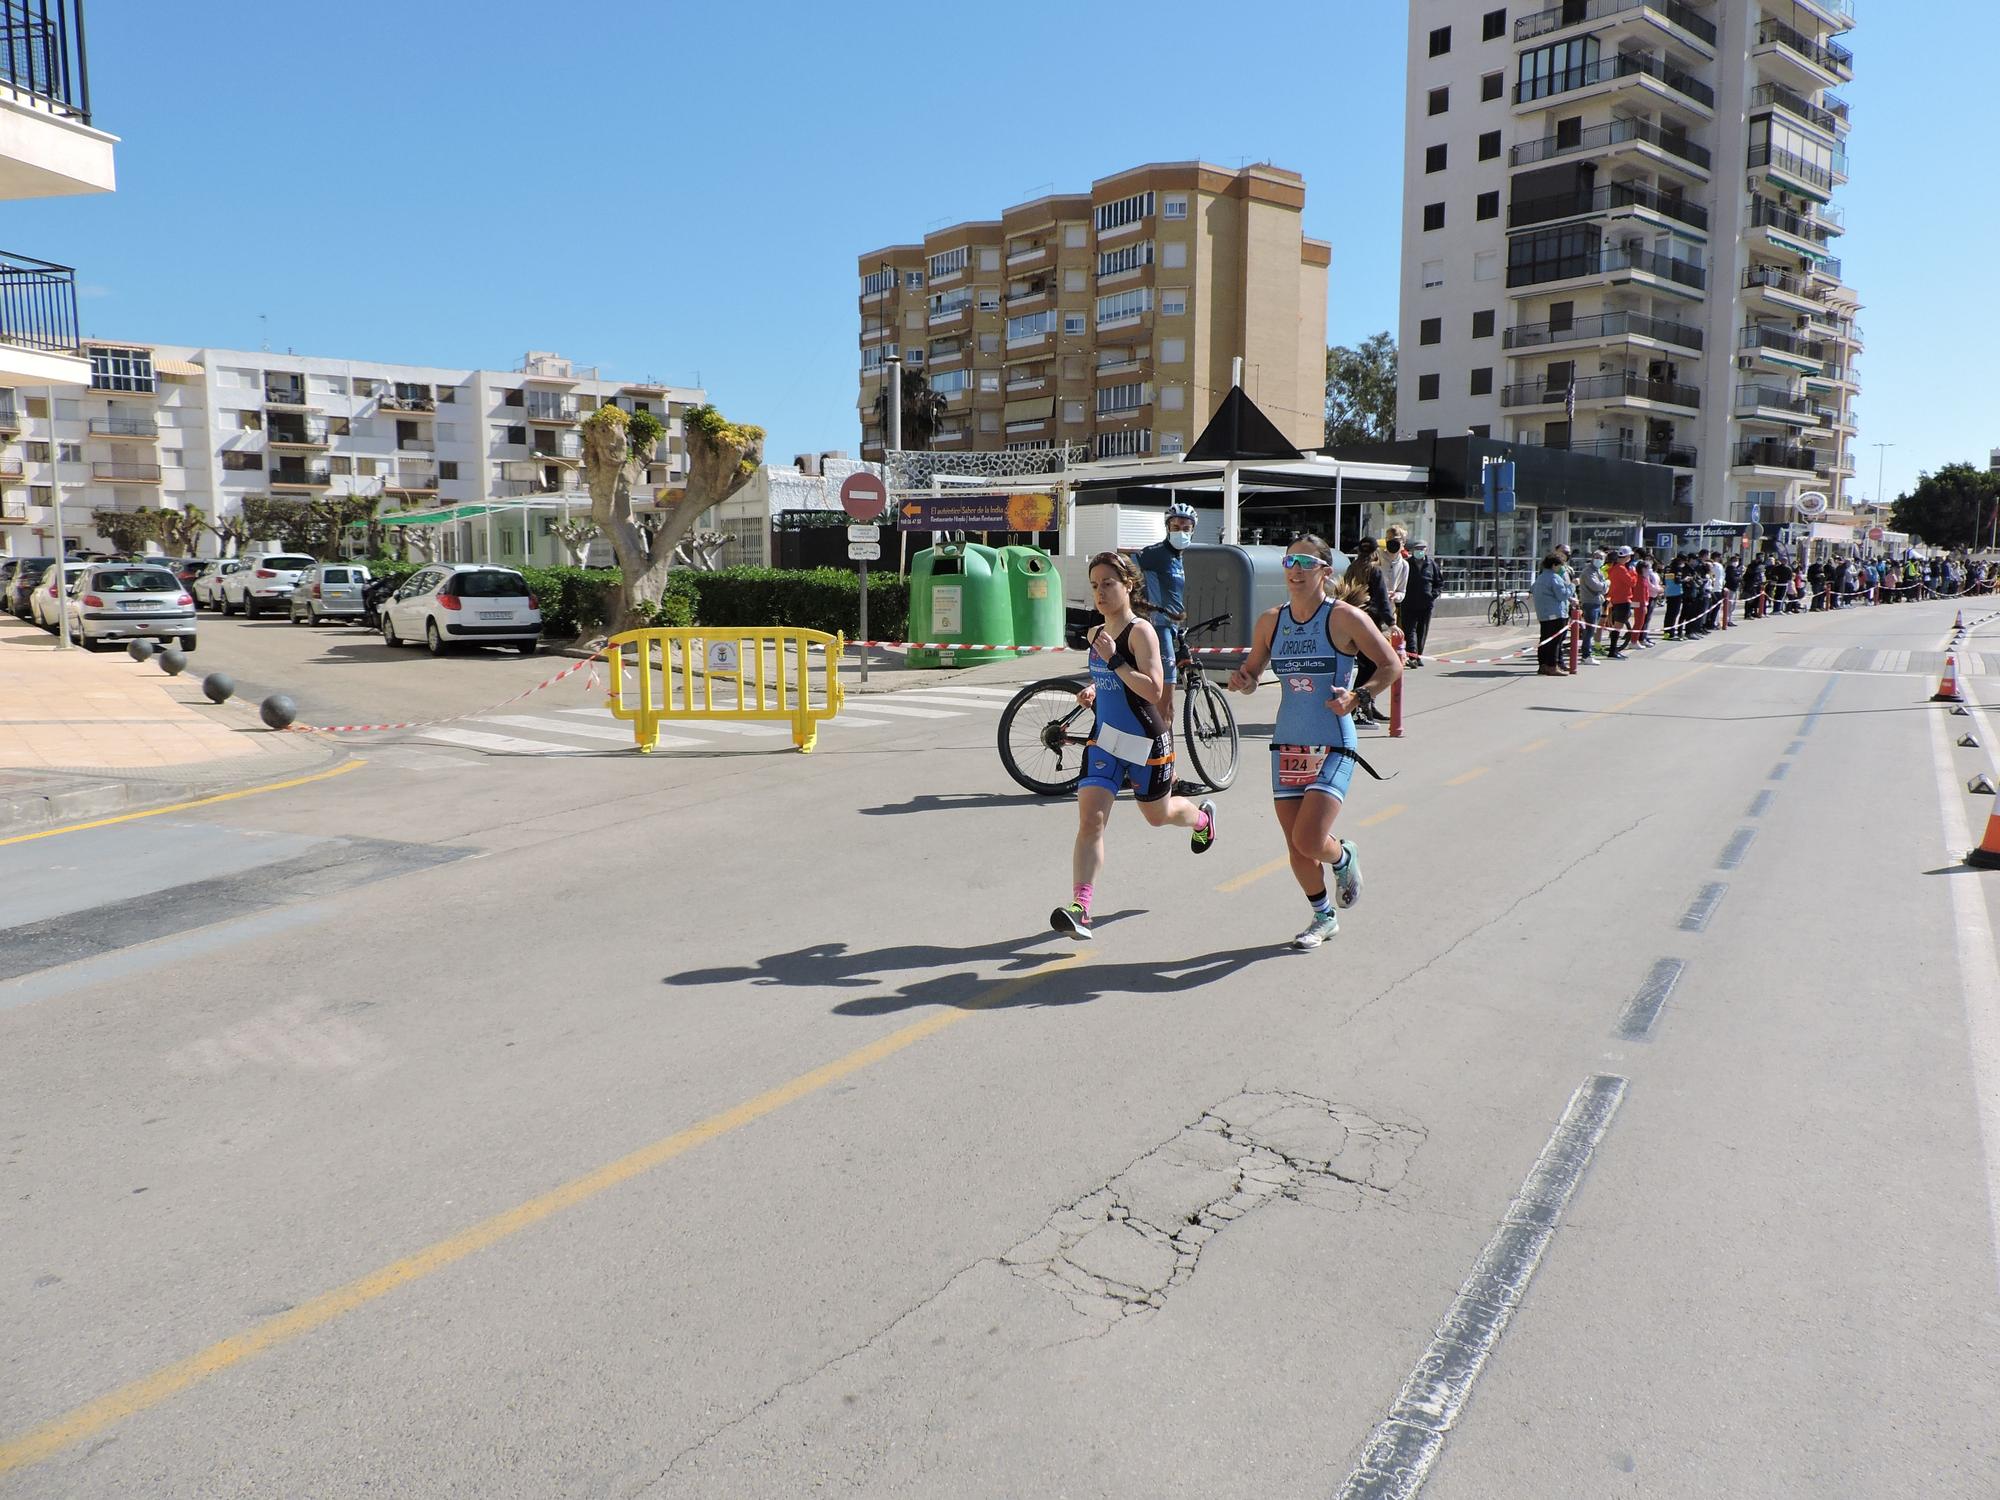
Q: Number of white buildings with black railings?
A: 3